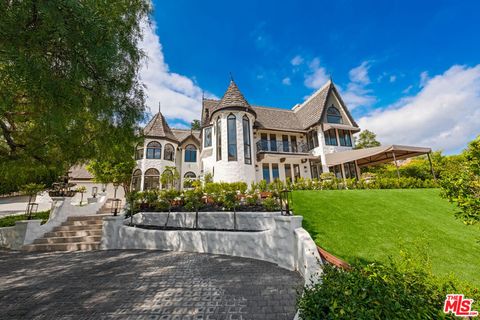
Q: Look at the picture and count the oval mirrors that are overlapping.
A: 0